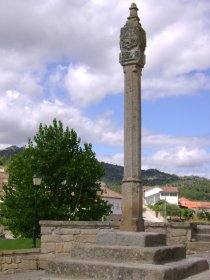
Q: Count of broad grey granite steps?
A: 3